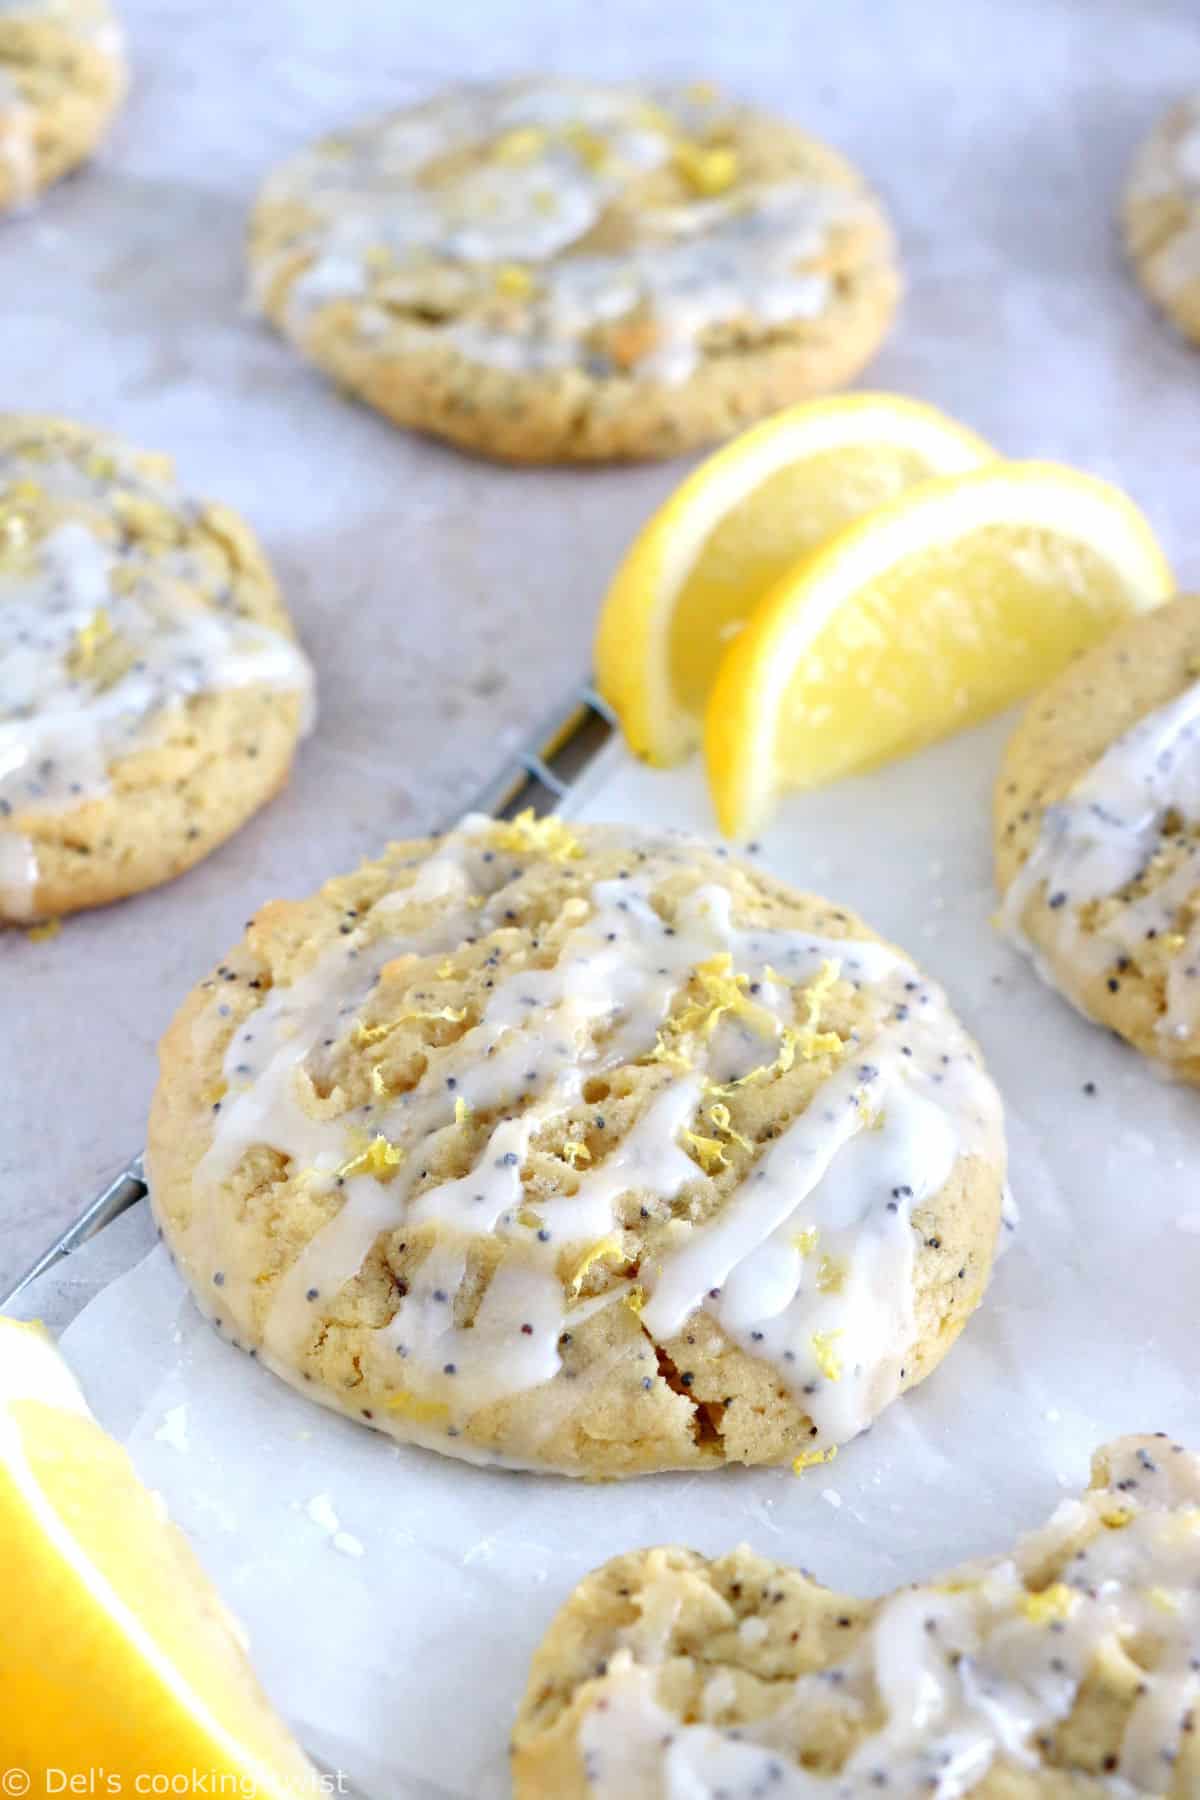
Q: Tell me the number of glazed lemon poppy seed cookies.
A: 7